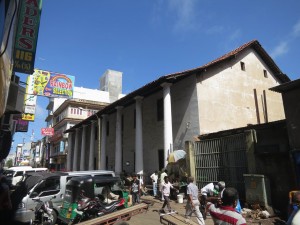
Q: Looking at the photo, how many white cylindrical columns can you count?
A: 8